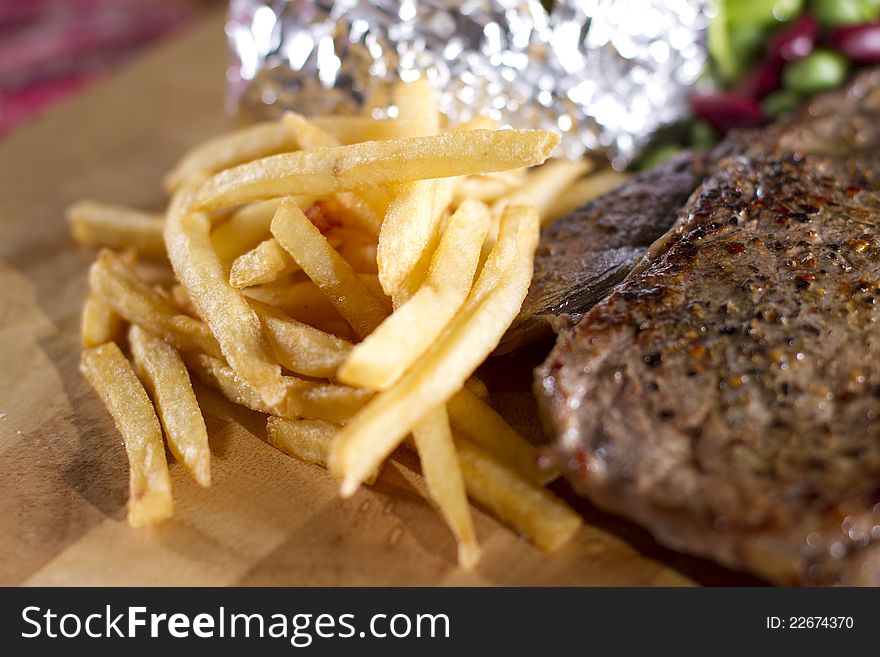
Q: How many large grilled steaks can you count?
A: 1